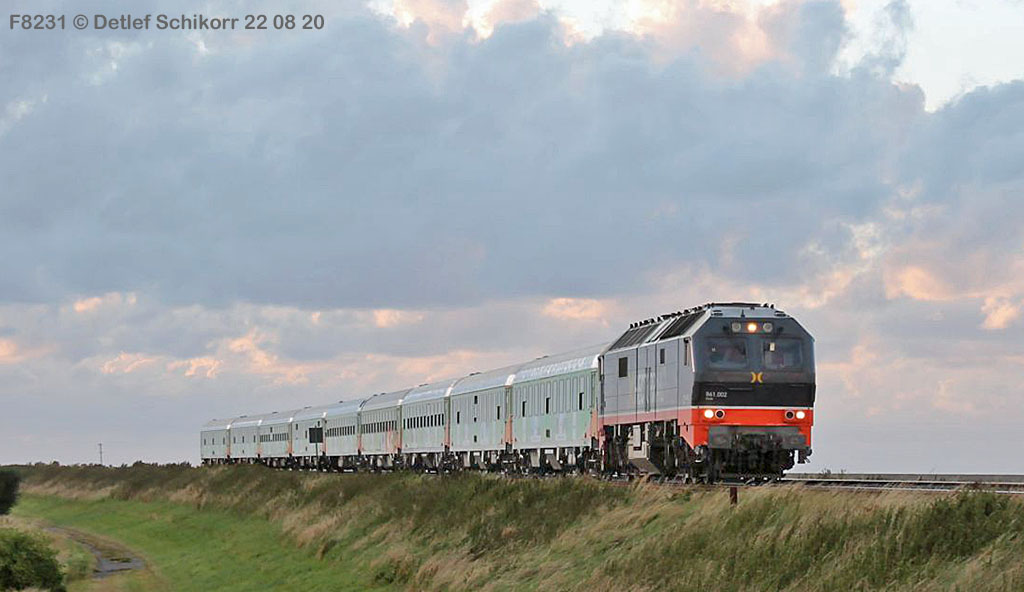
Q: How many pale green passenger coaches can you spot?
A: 9